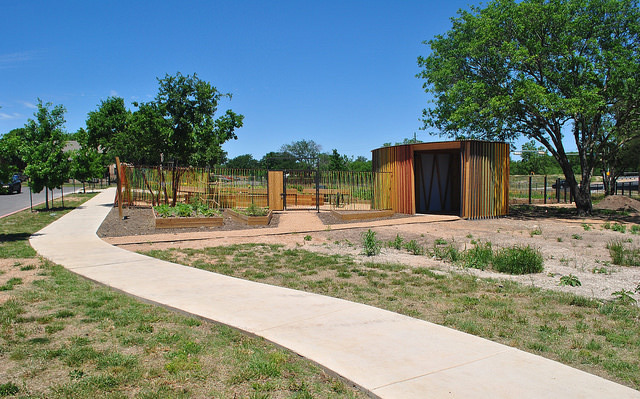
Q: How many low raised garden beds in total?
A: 3